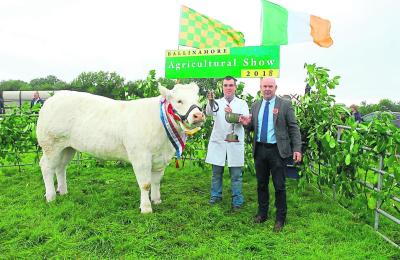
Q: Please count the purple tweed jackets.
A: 0